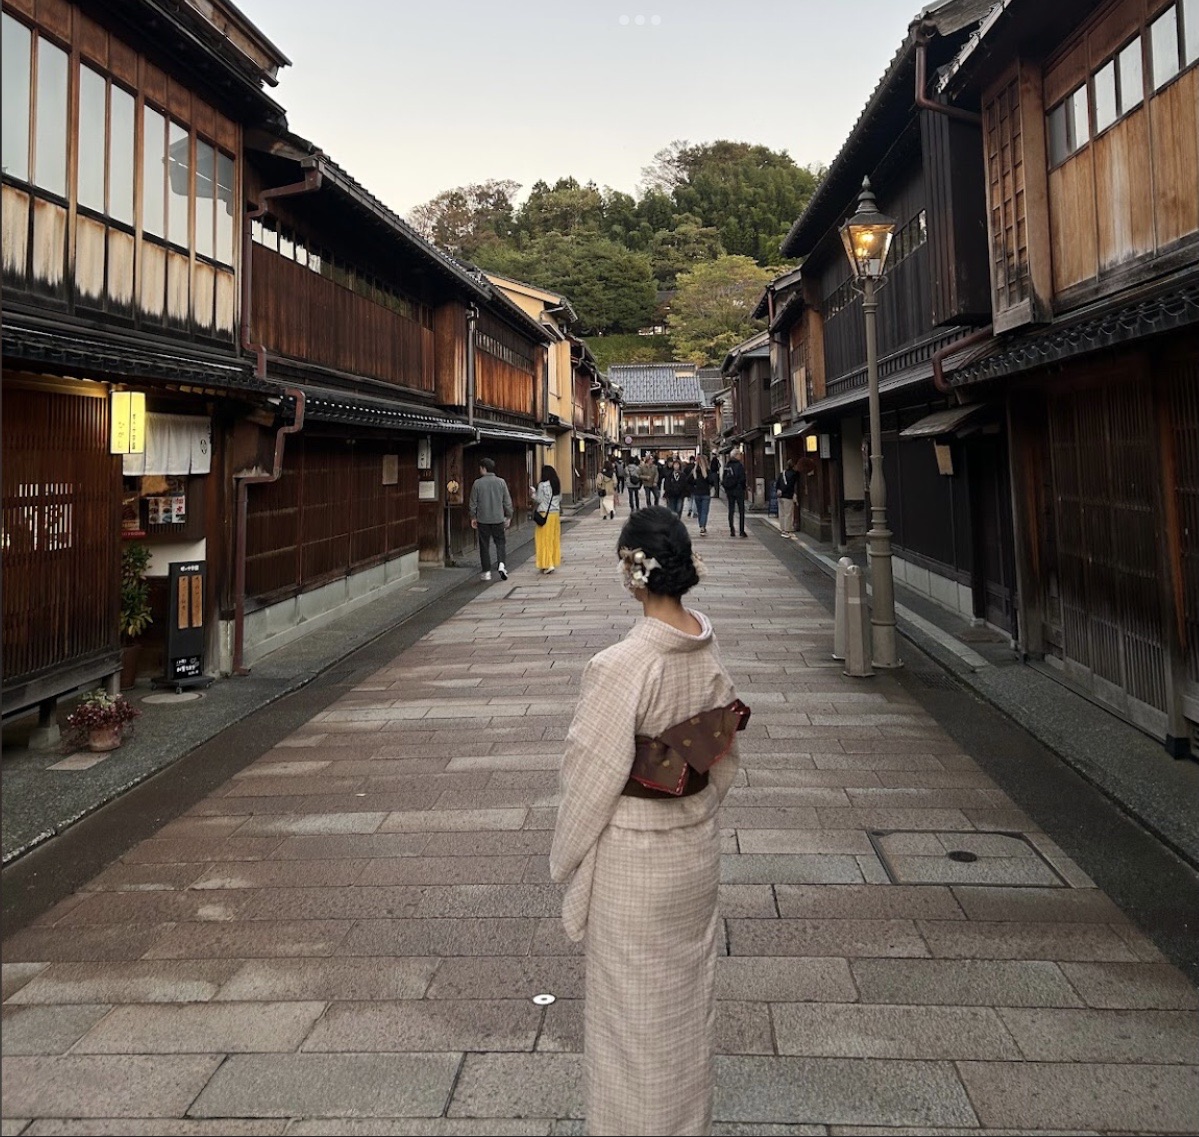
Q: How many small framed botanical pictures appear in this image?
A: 0